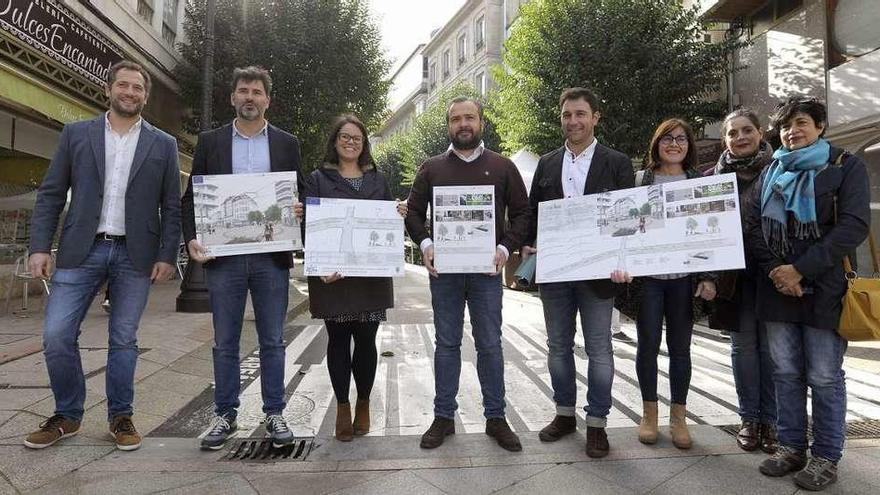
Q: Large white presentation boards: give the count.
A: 4